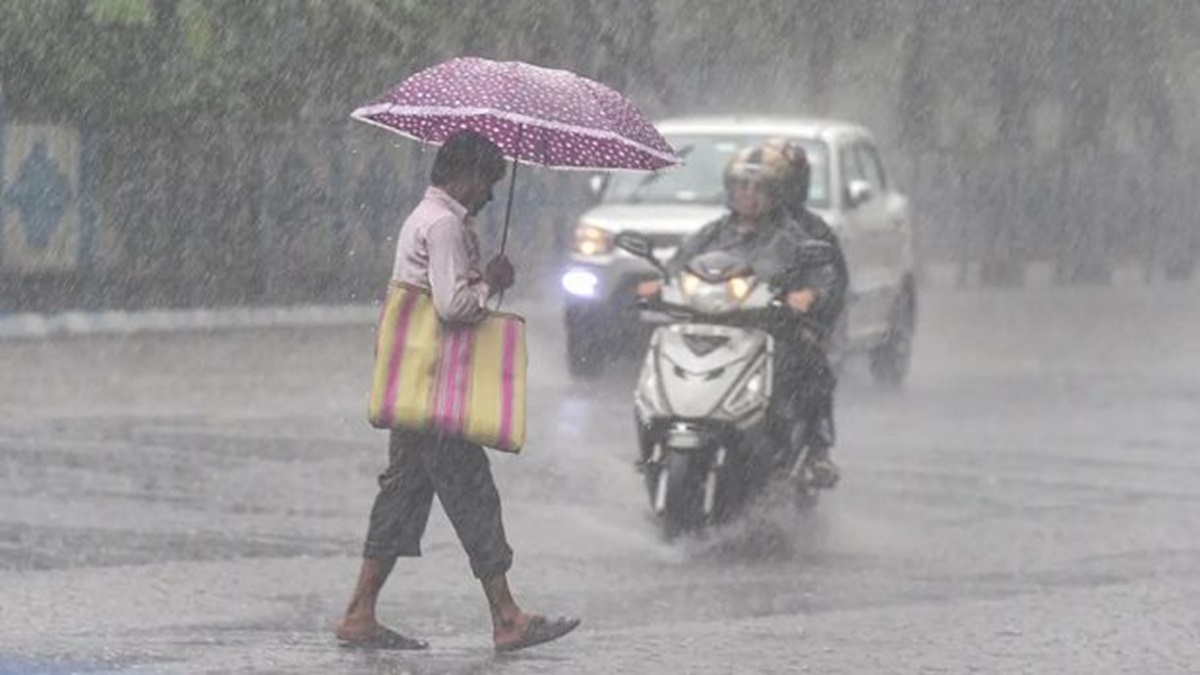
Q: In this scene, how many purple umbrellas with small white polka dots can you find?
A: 1